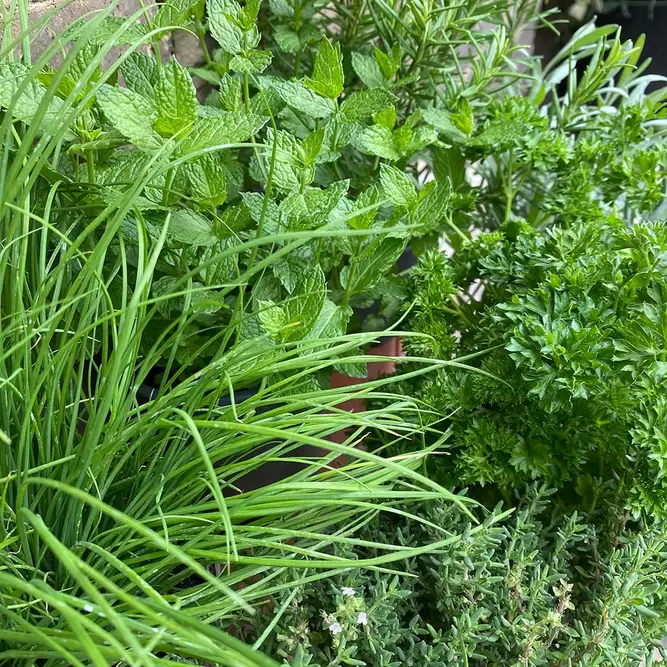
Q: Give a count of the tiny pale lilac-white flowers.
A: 3